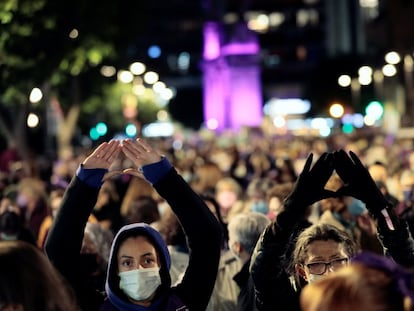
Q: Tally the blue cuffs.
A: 2